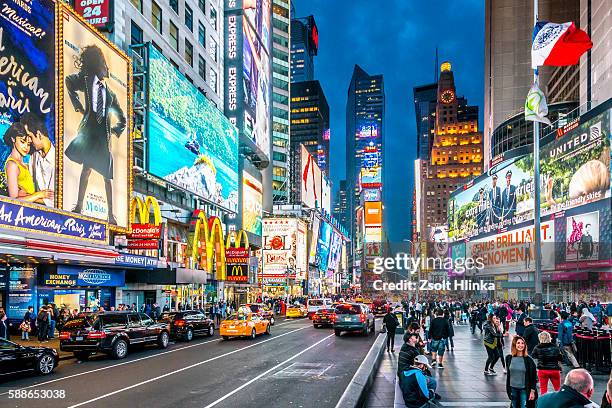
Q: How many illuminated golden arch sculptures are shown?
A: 3